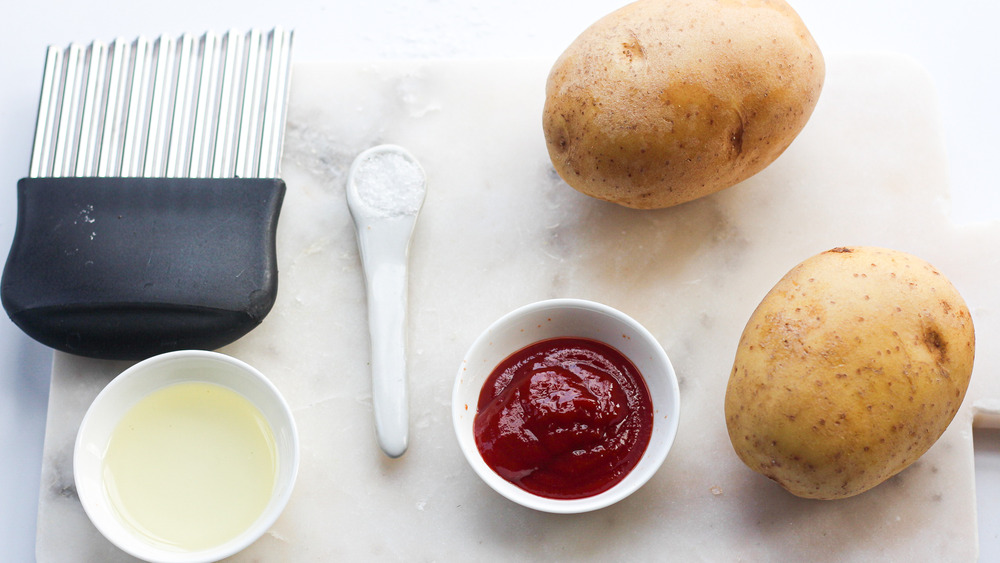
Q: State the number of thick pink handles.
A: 0